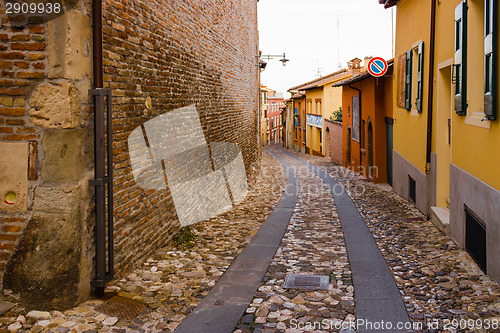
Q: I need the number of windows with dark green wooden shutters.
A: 2